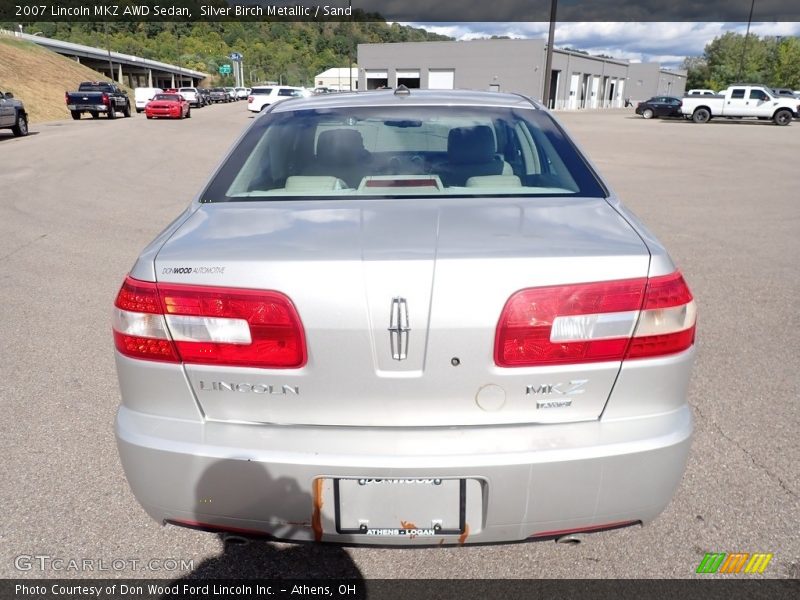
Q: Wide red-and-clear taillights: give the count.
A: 2